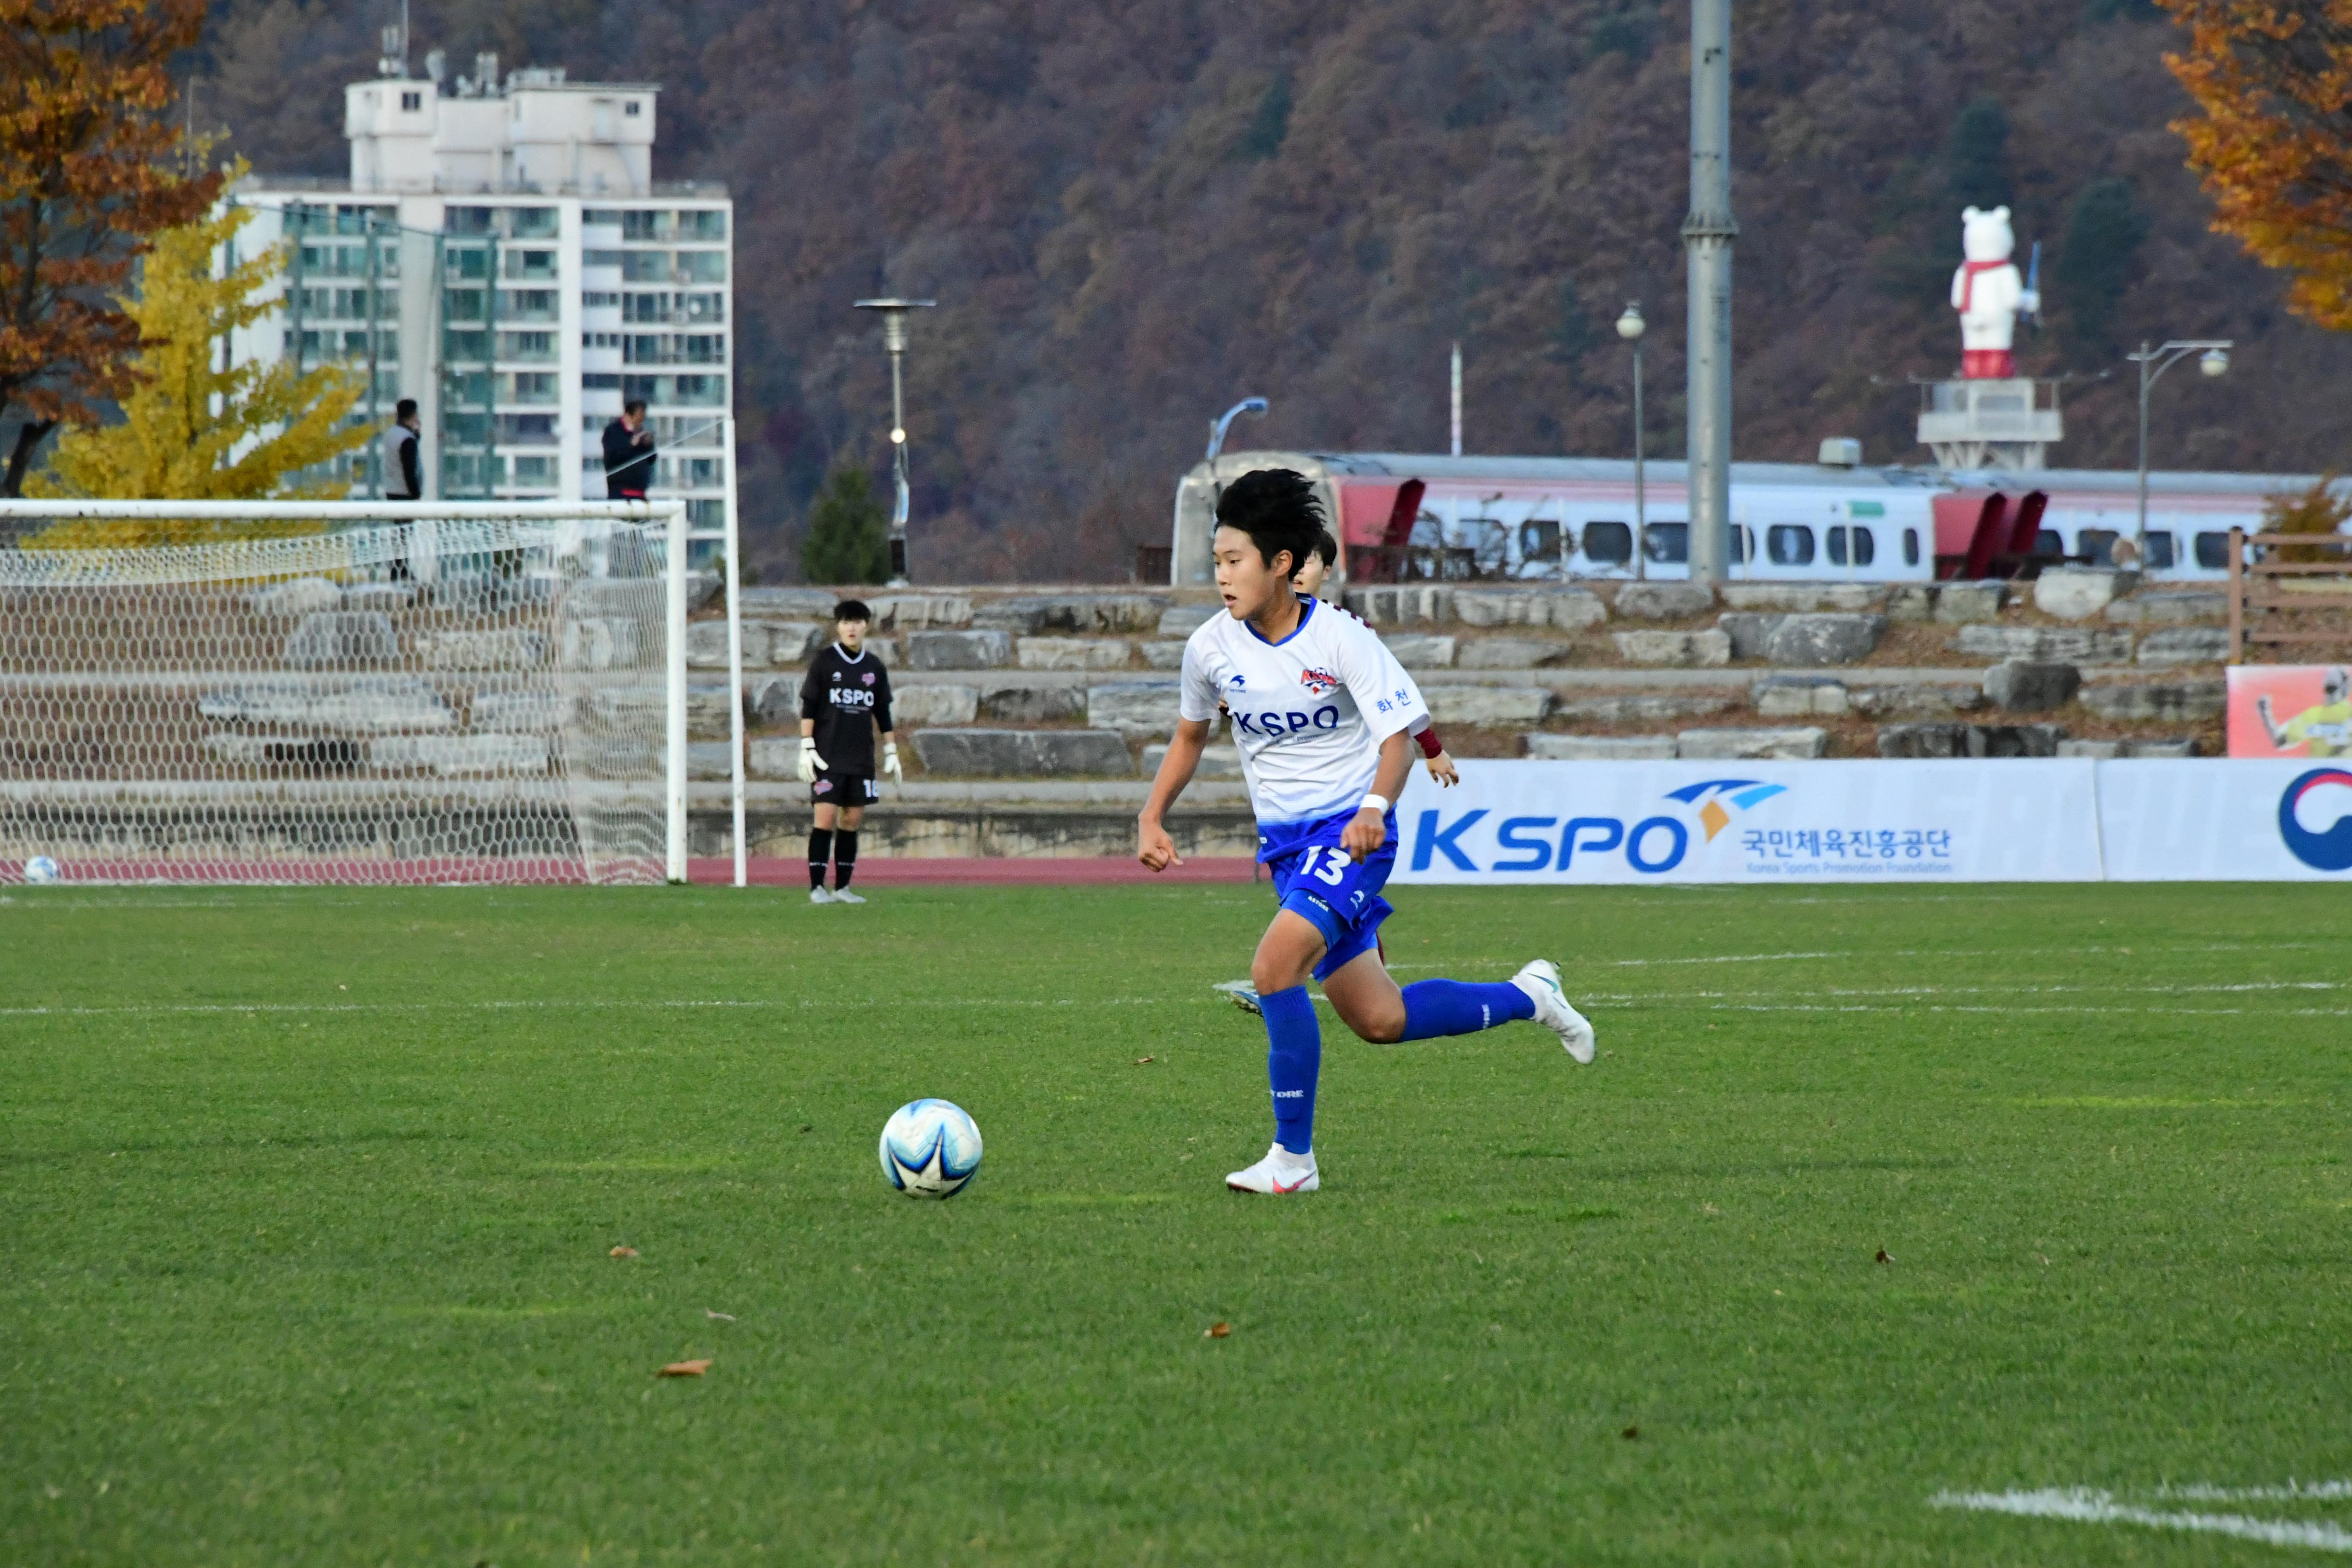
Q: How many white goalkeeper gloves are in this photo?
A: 2